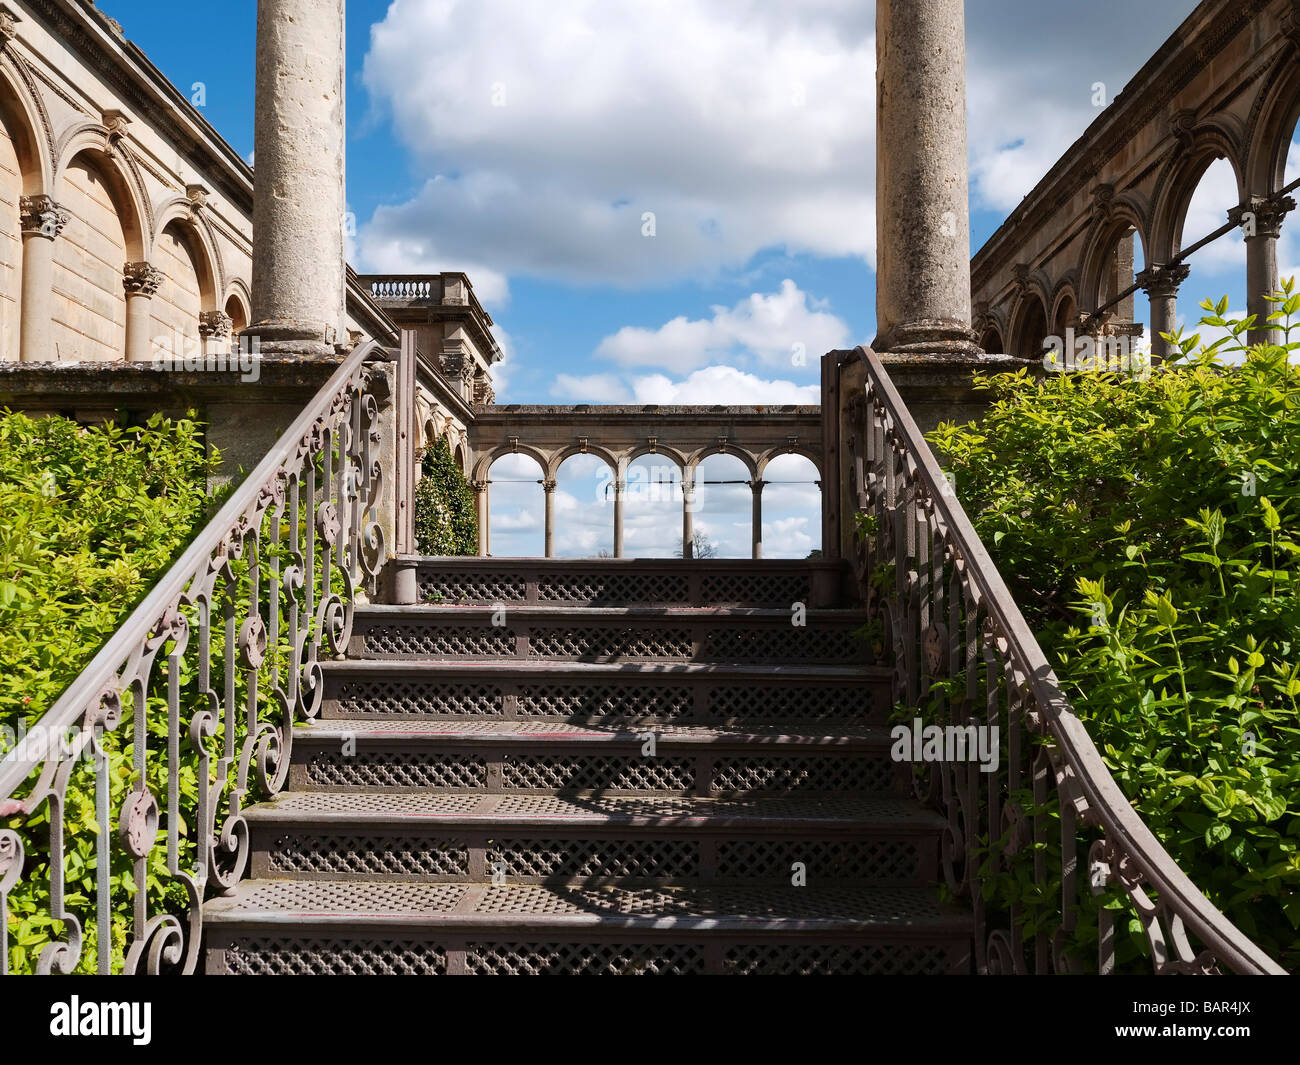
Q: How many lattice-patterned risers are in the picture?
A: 6